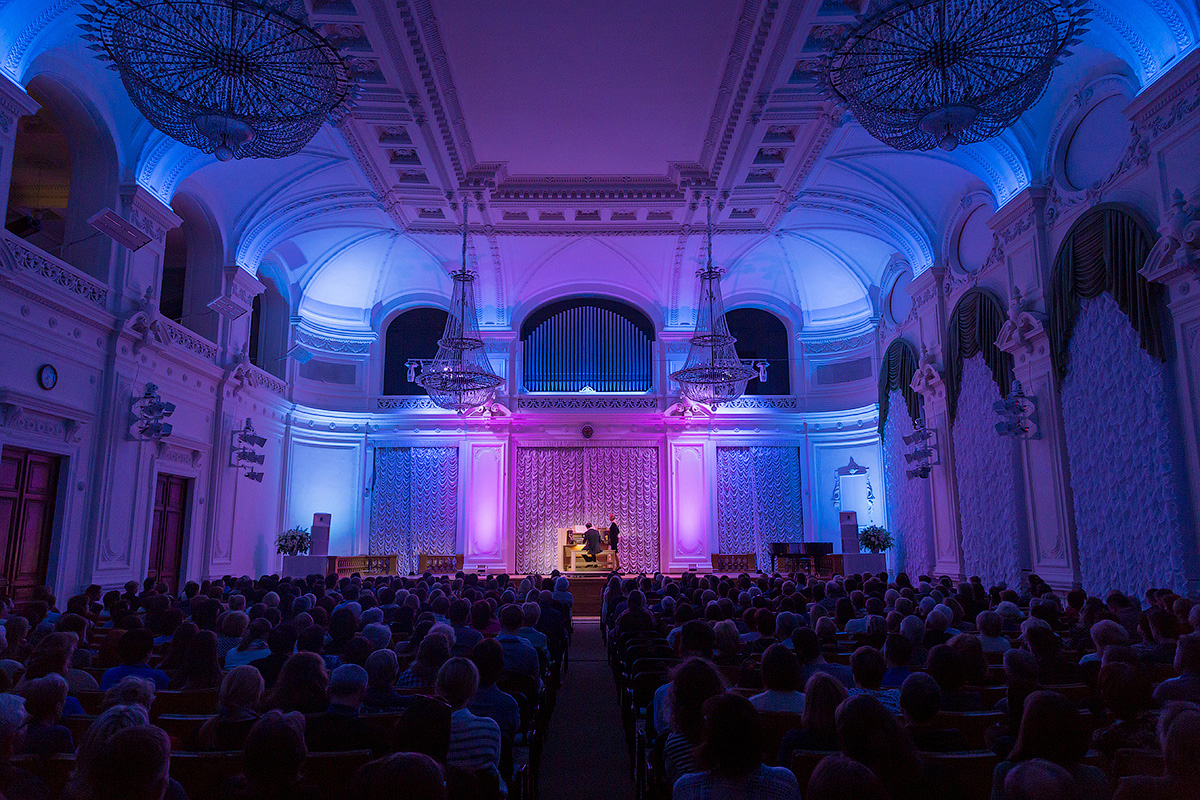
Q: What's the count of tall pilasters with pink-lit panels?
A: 2